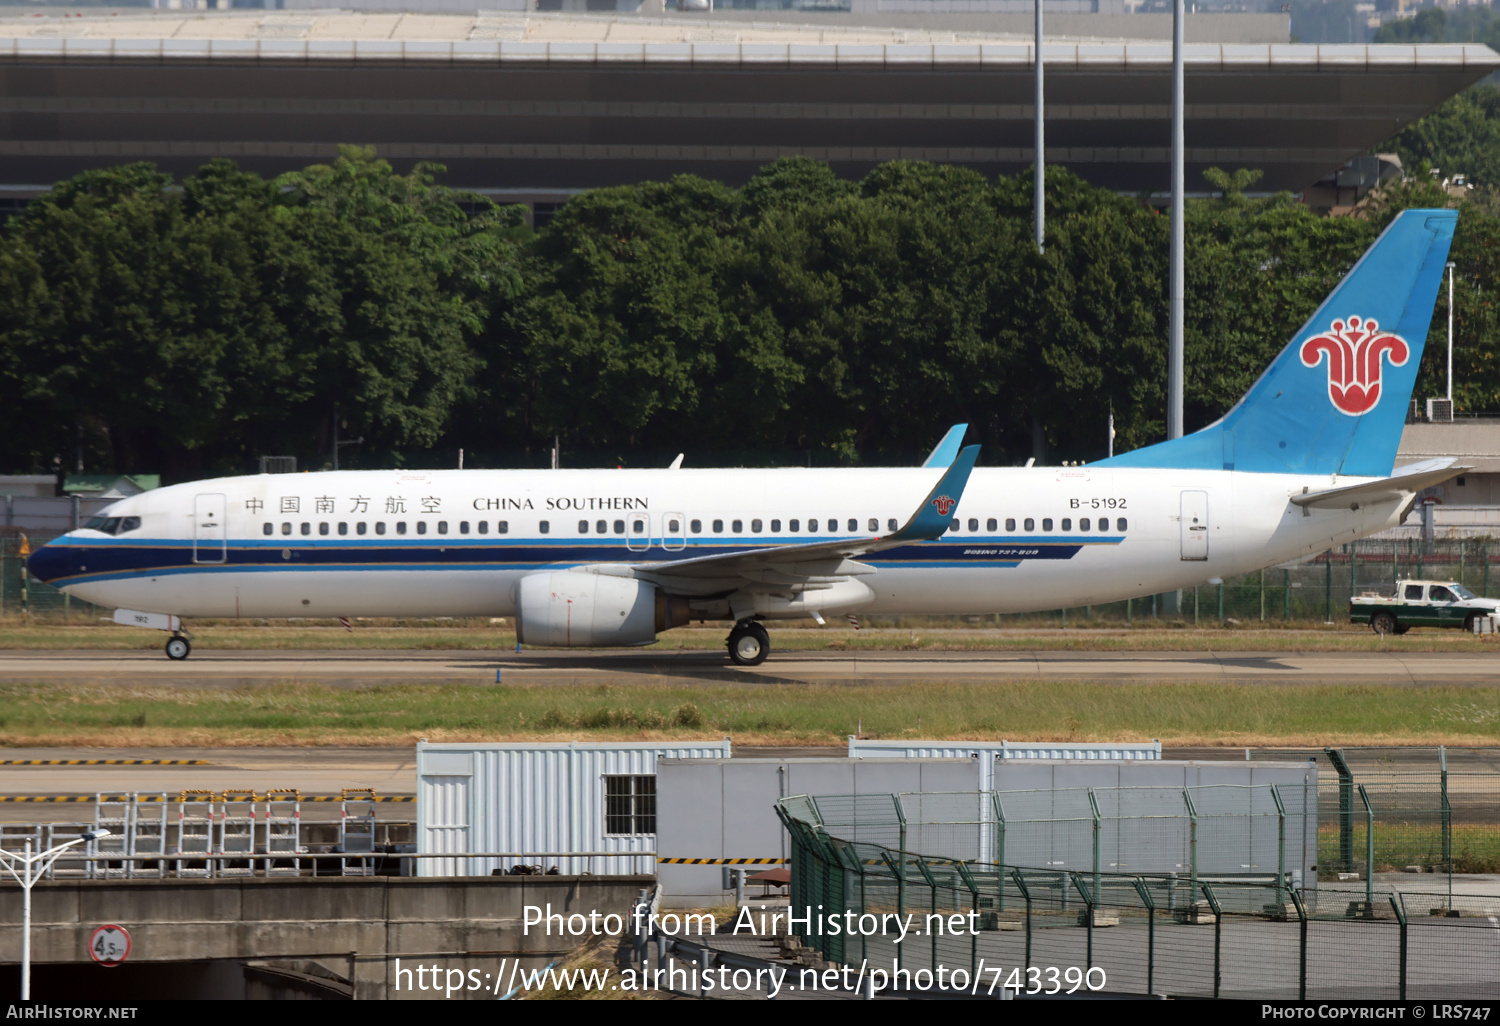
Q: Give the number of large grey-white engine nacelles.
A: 1